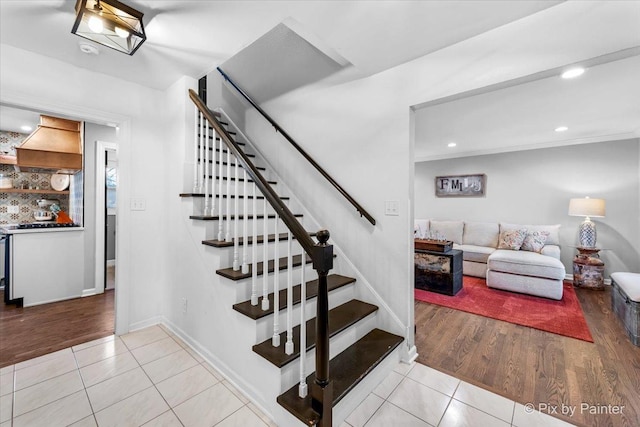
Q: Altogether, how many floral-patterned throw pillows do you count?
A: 2